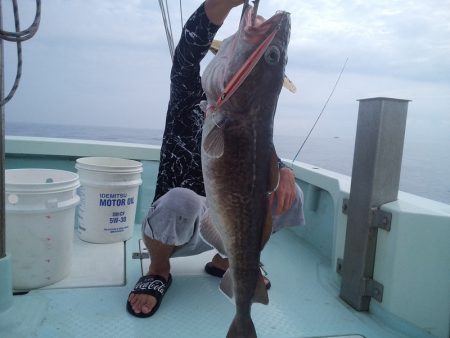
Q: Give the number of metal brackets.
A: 4